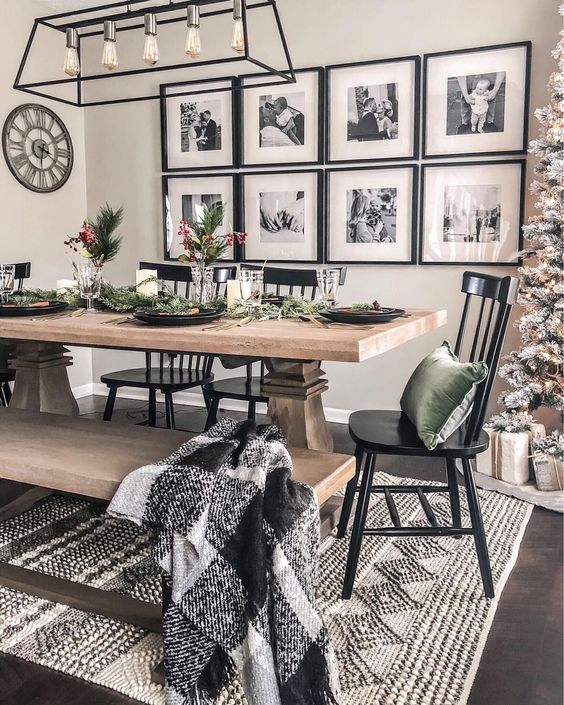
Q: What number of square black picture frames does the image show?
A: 8